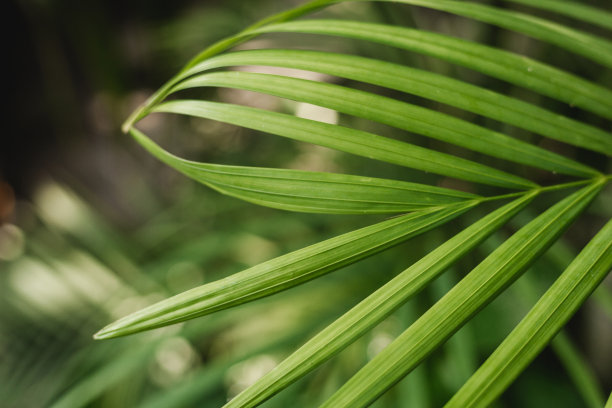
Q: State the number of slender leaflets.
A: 11